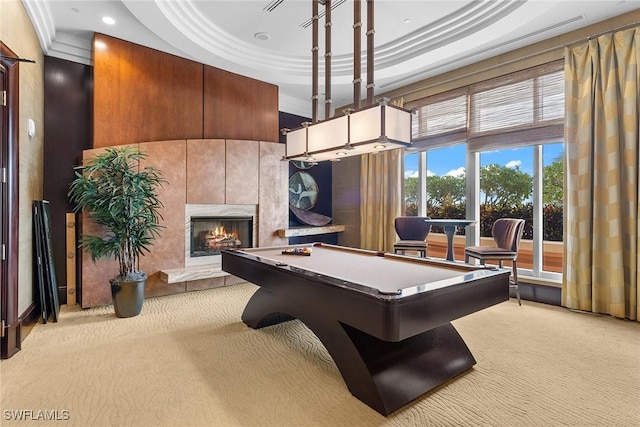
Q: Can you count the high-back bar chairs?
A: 2